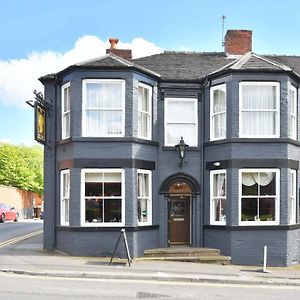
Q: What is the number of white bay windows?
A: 4